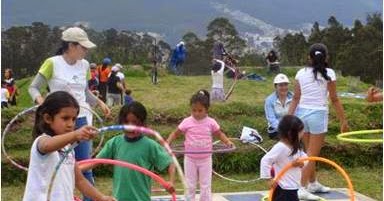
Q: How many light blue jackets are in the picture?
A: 1